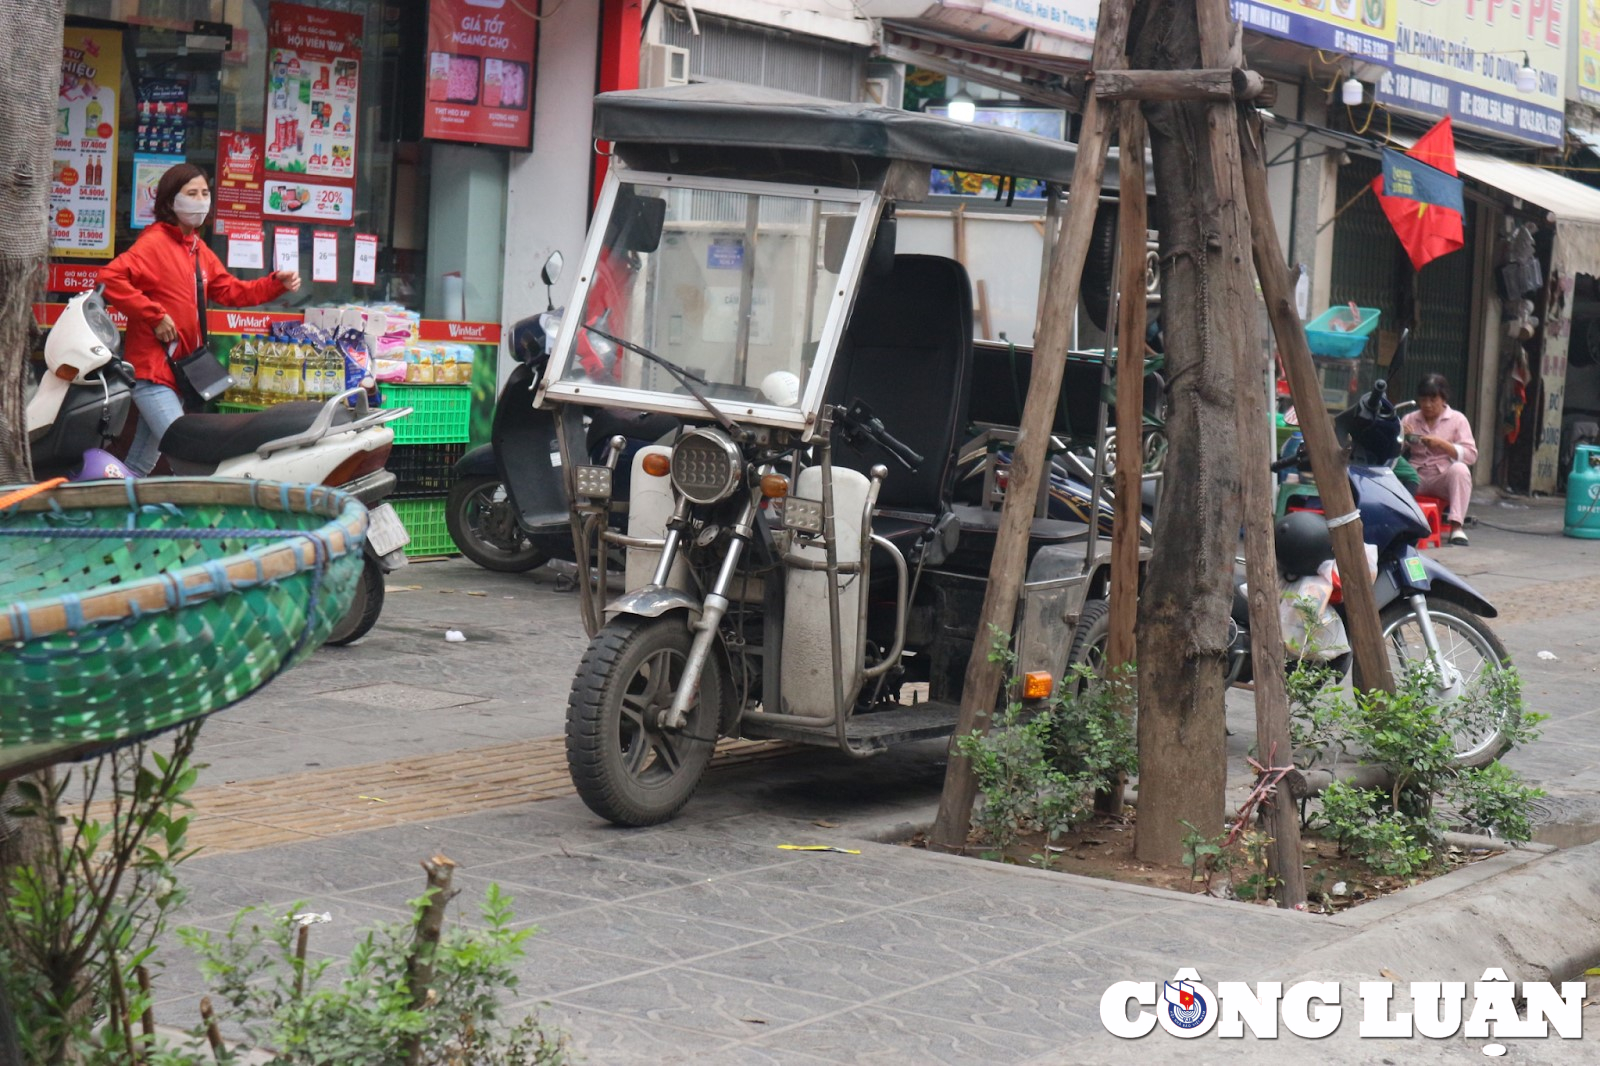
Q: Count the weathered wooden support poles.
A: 4